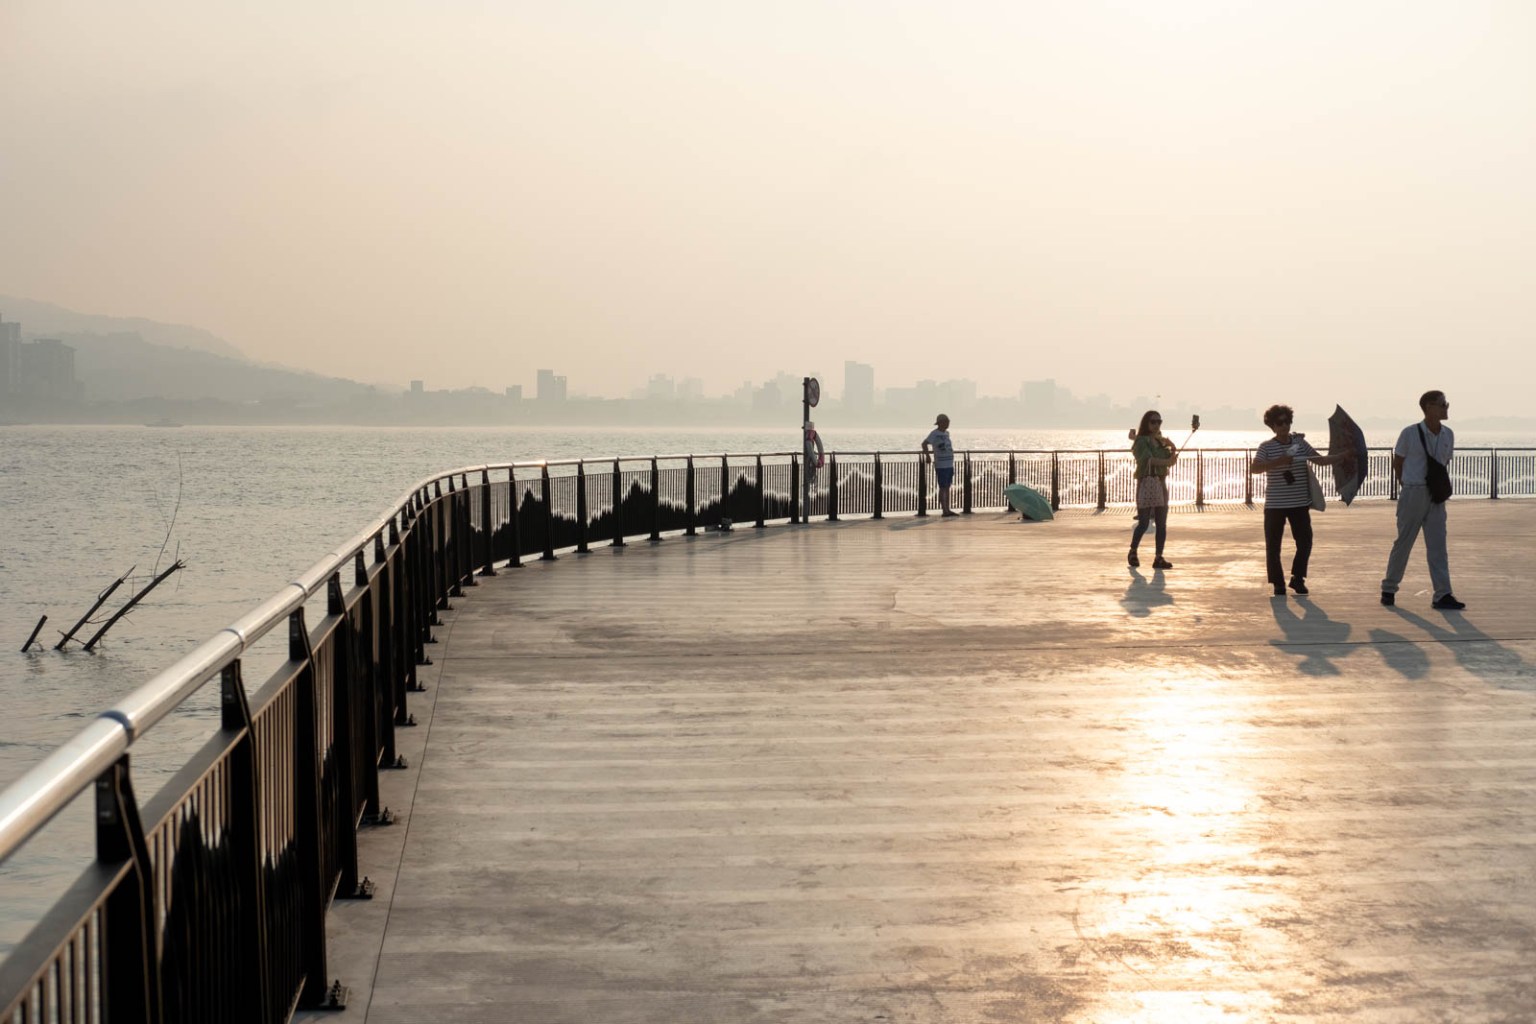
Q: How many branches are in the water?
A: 3